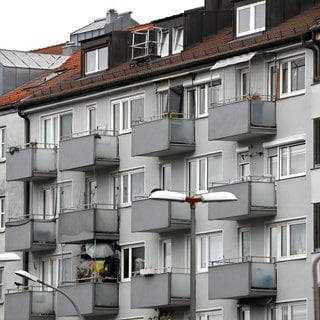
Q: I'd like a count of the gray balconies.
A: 12